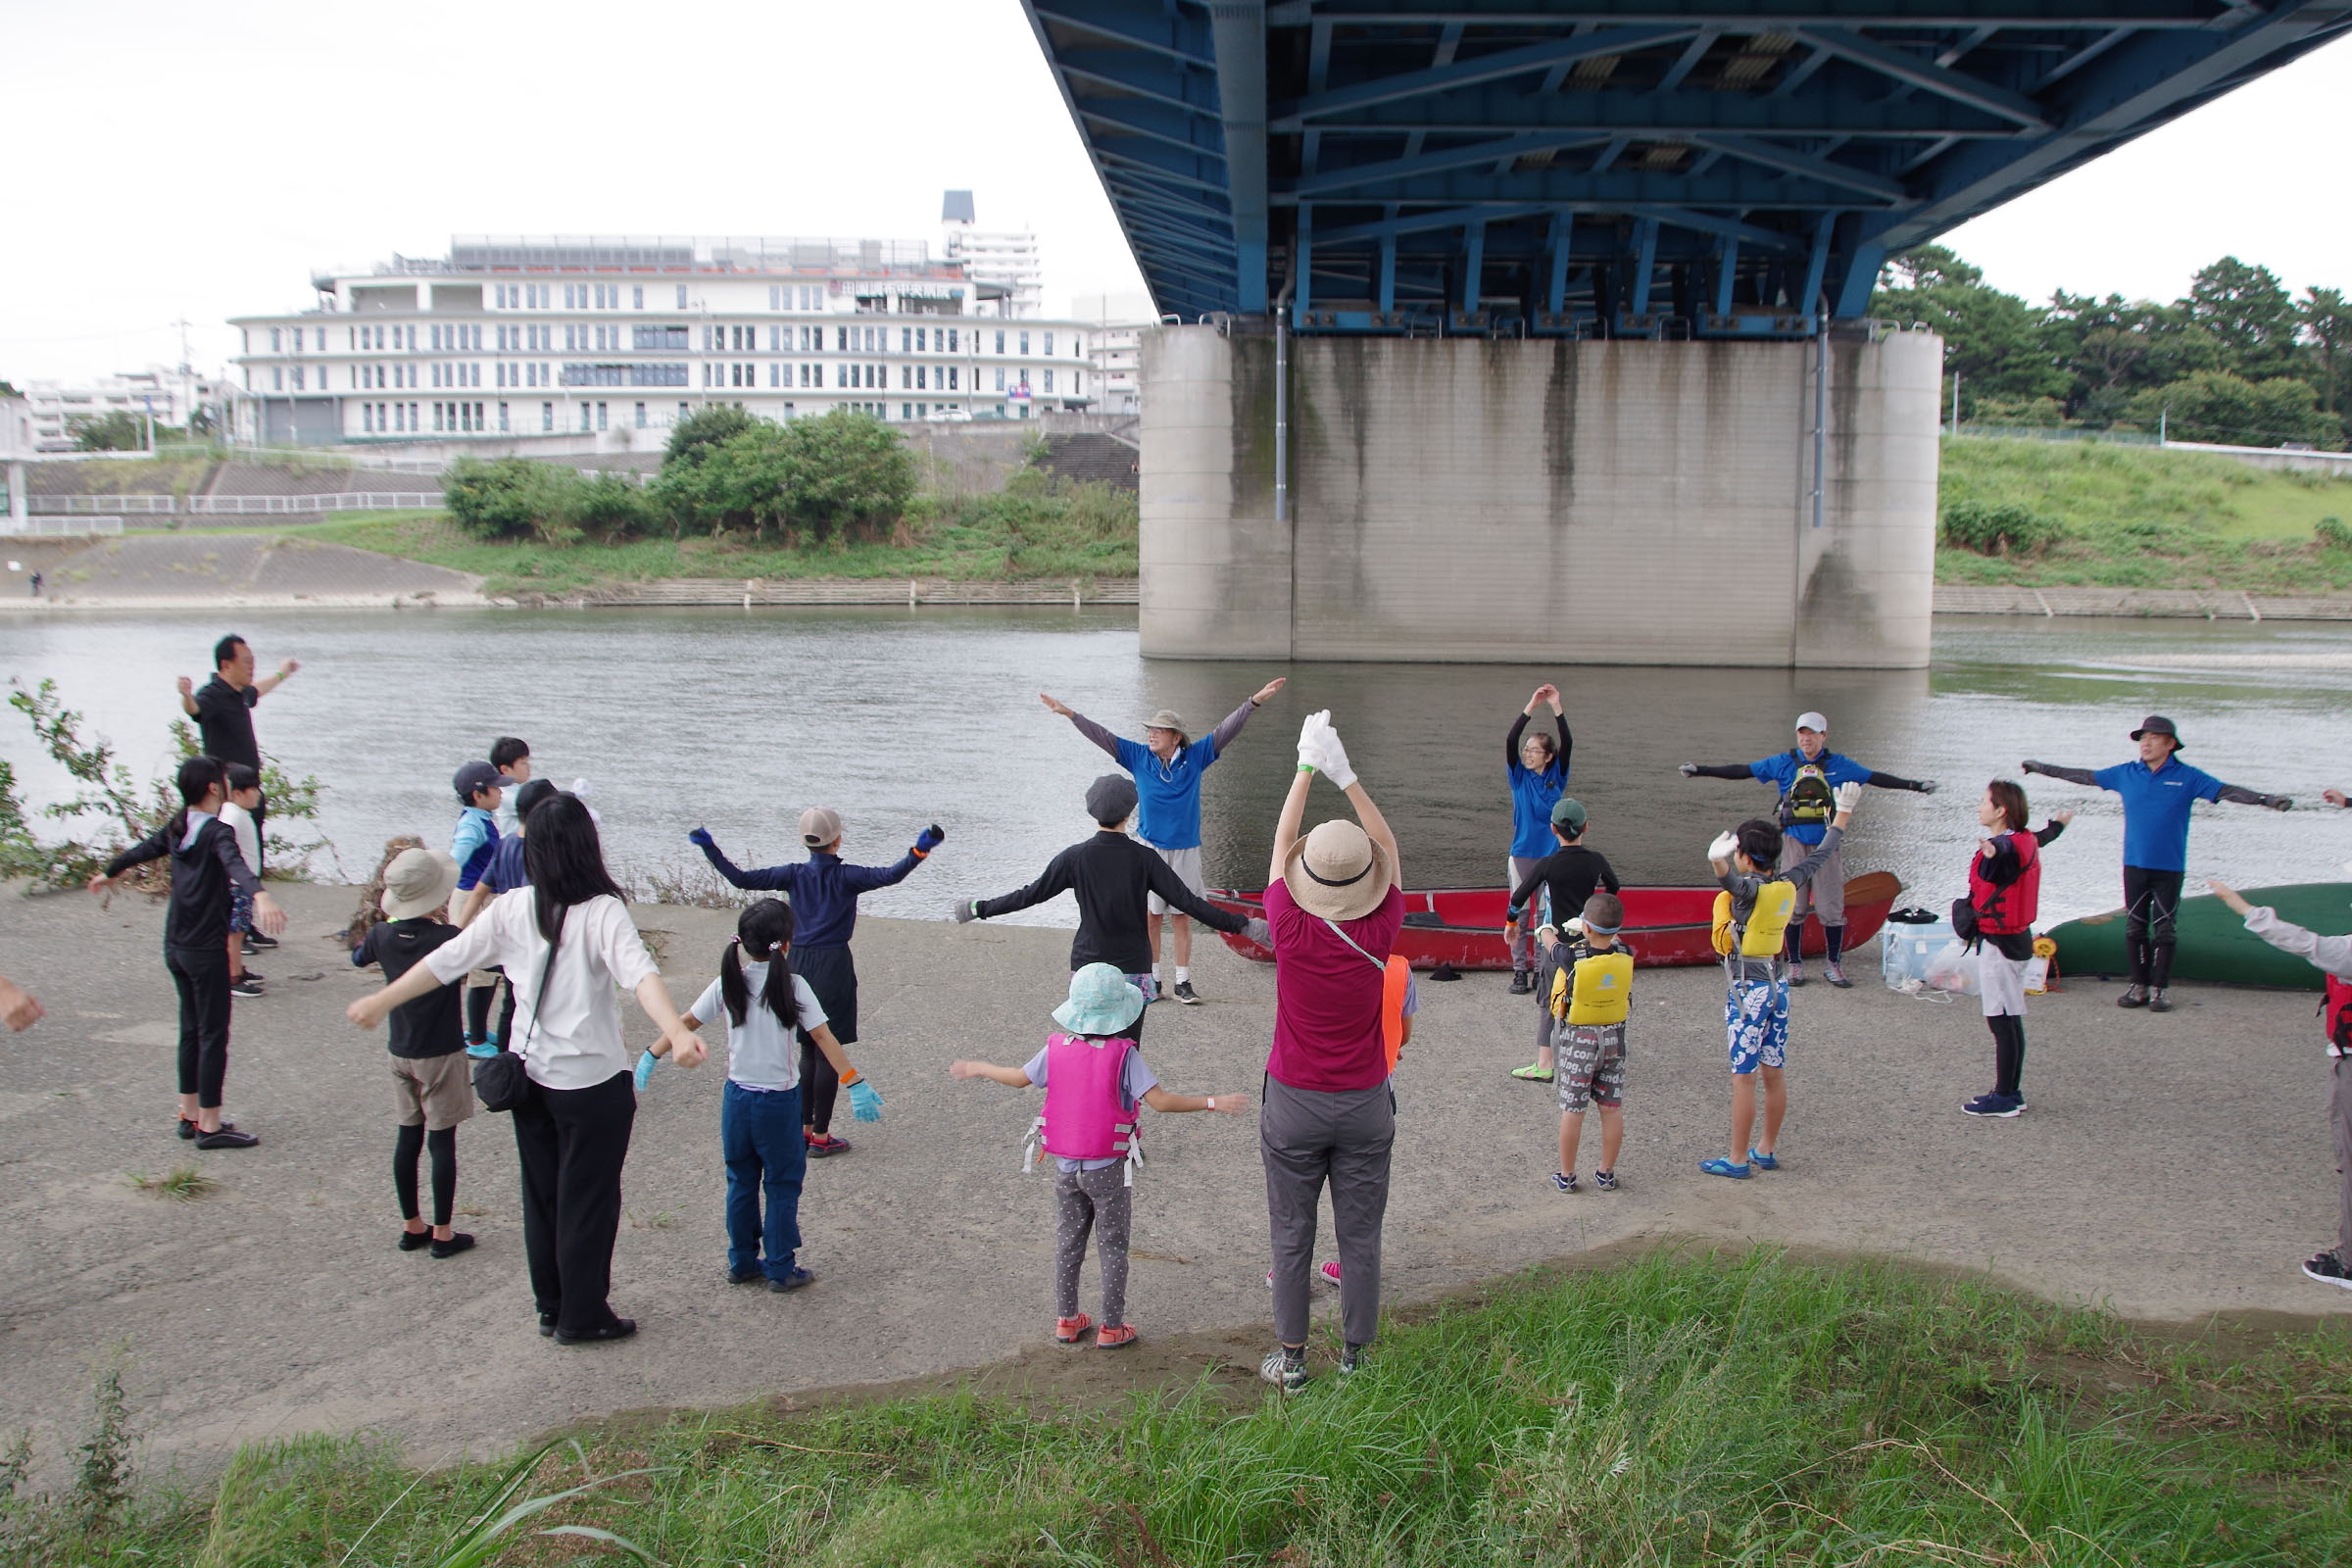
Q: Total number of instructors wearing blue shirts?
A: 4